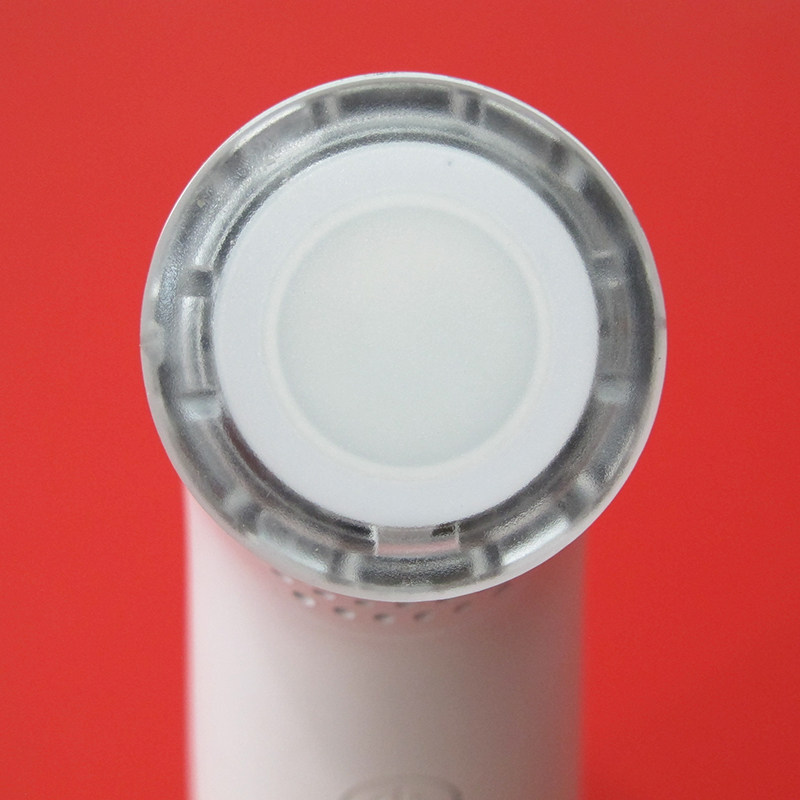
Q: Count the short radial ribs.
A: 12